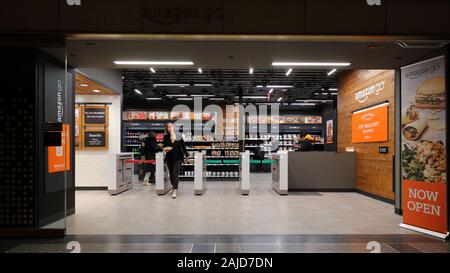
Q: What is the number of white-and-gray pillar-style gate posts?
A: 5